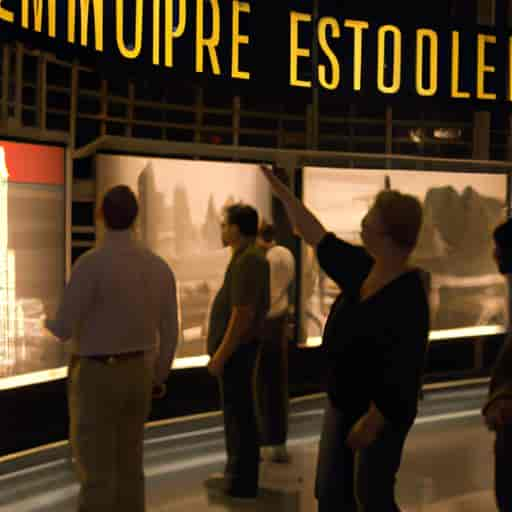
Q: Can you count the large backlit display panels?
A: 3